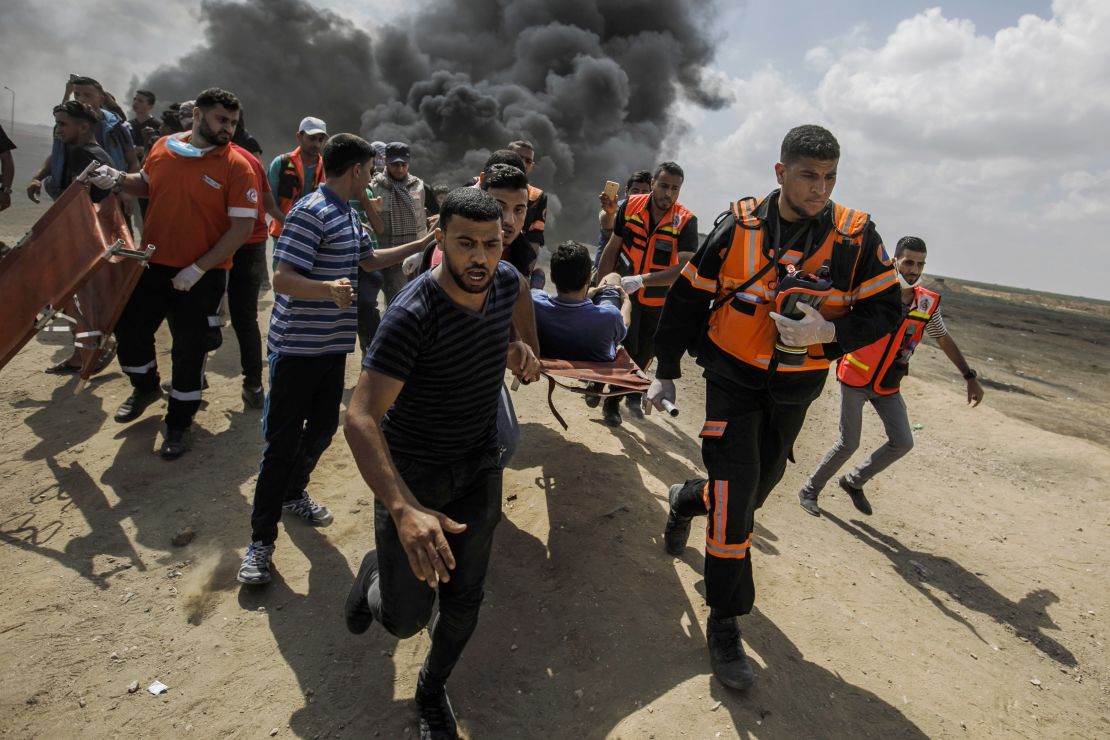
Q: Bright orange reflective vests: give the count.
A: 5